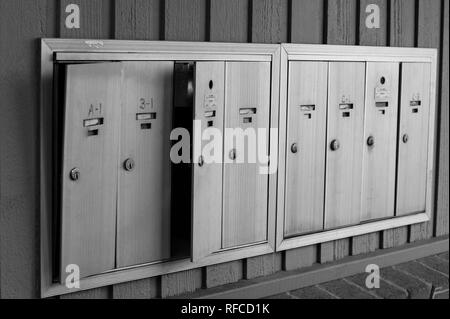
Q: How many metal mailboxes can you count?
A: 8